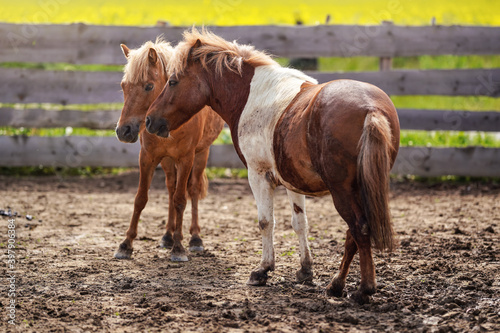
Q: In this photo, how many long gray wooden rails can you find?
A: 4